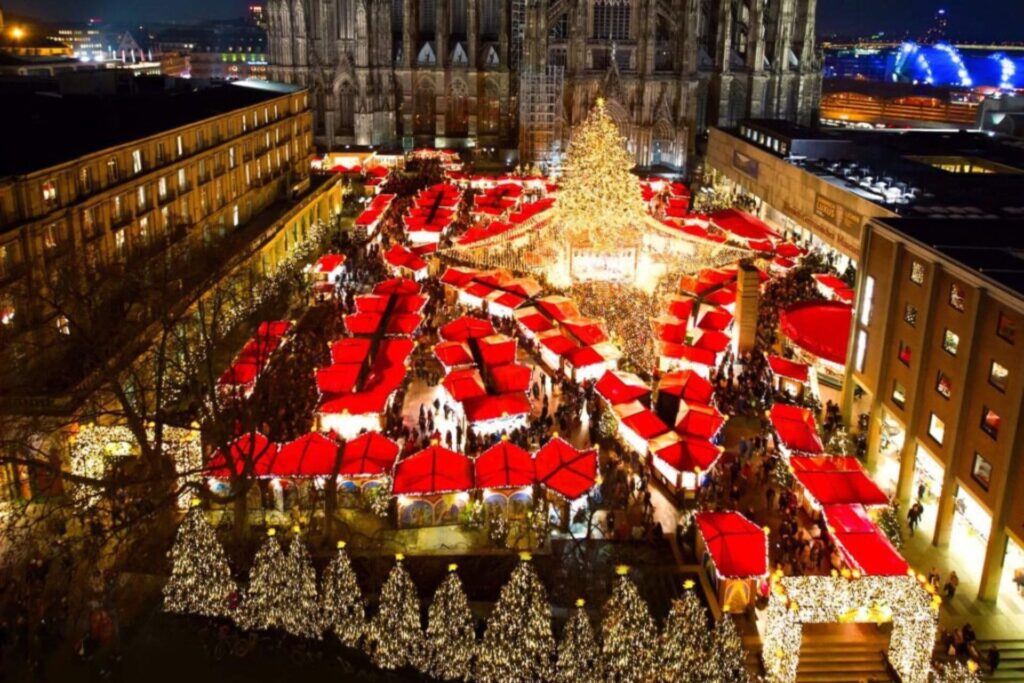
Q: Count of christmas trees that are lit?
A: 12